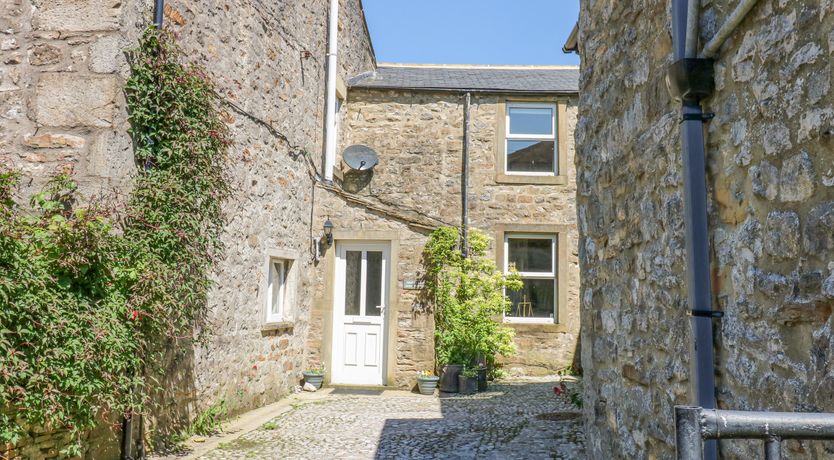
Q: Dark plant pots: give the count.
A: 3